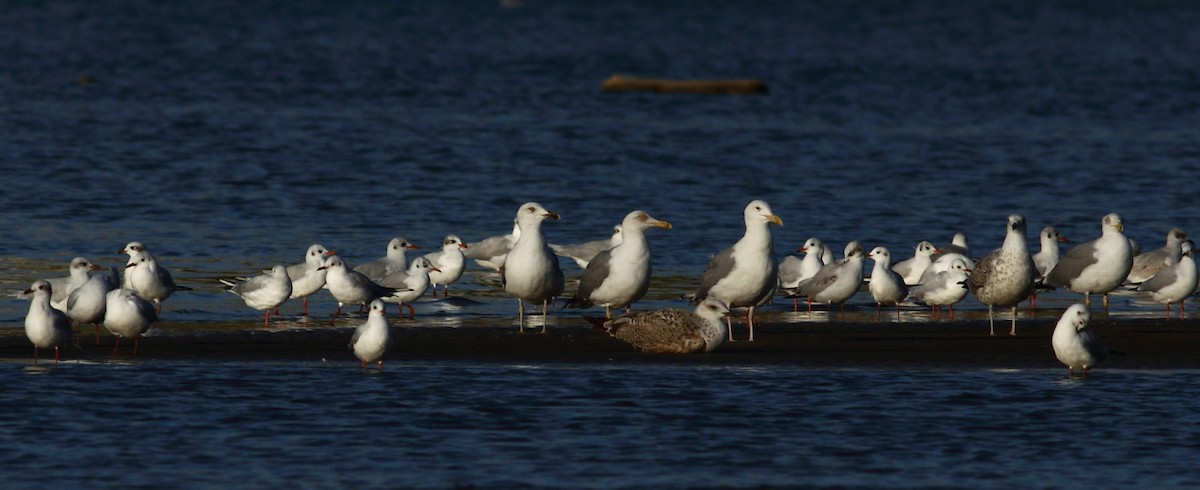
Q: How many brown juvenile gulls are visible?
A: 2